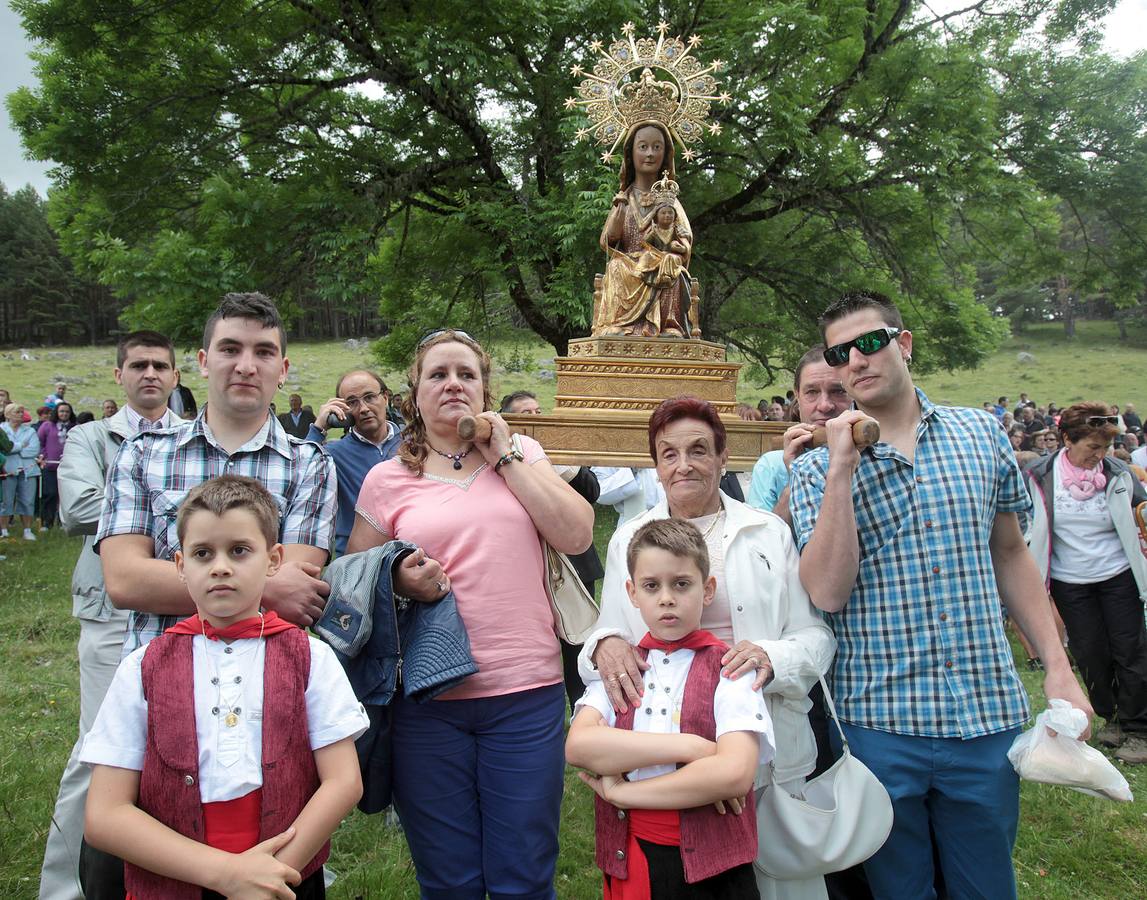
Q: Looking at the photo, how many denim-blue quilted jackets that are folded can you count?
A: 1